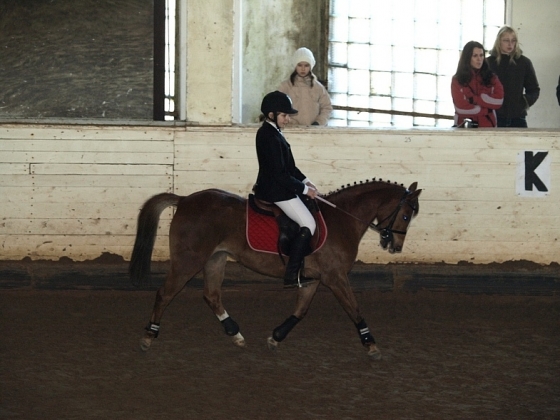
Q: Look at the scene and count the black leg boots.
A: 4